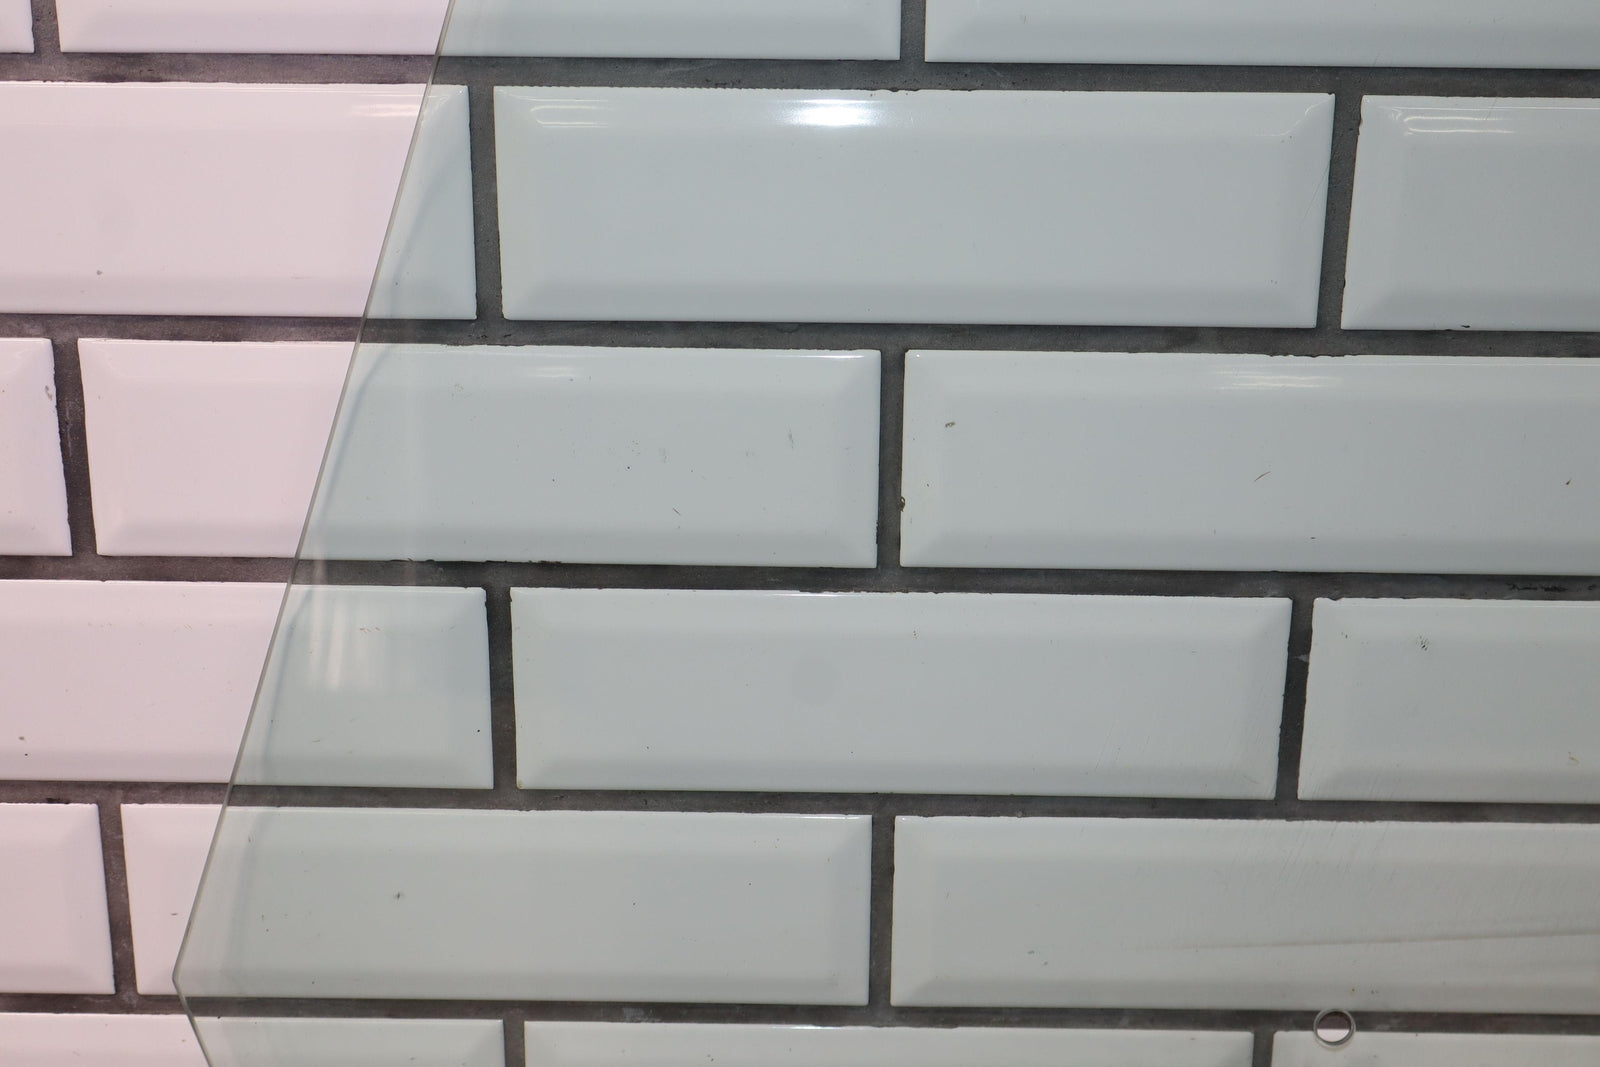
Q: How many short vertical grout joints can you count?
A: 12